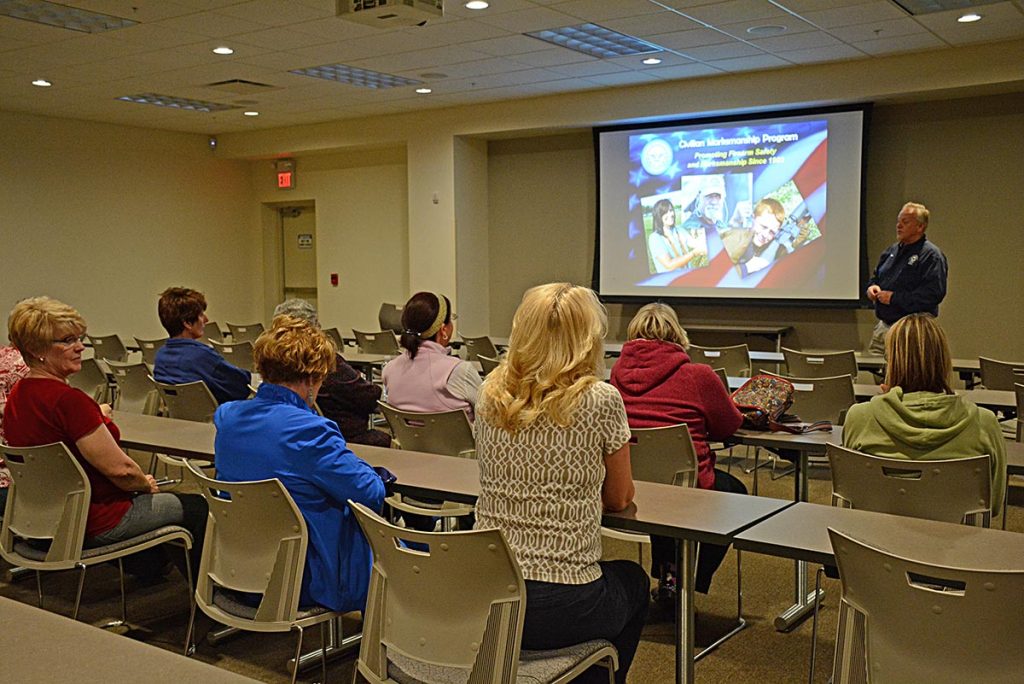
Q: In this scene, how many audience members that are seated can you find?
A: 9